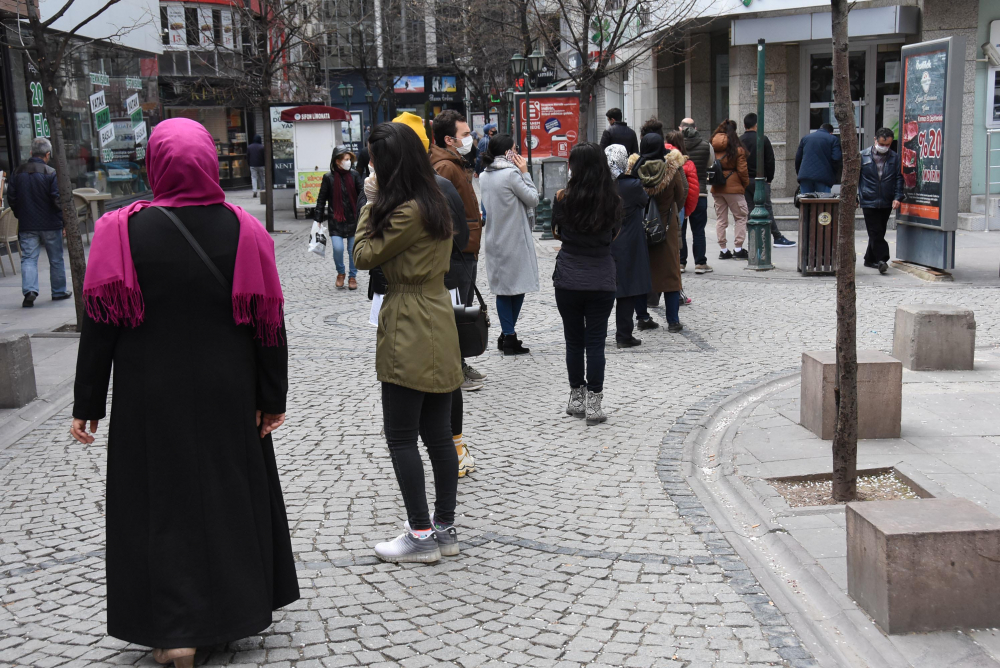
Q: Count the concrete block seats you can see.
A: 4